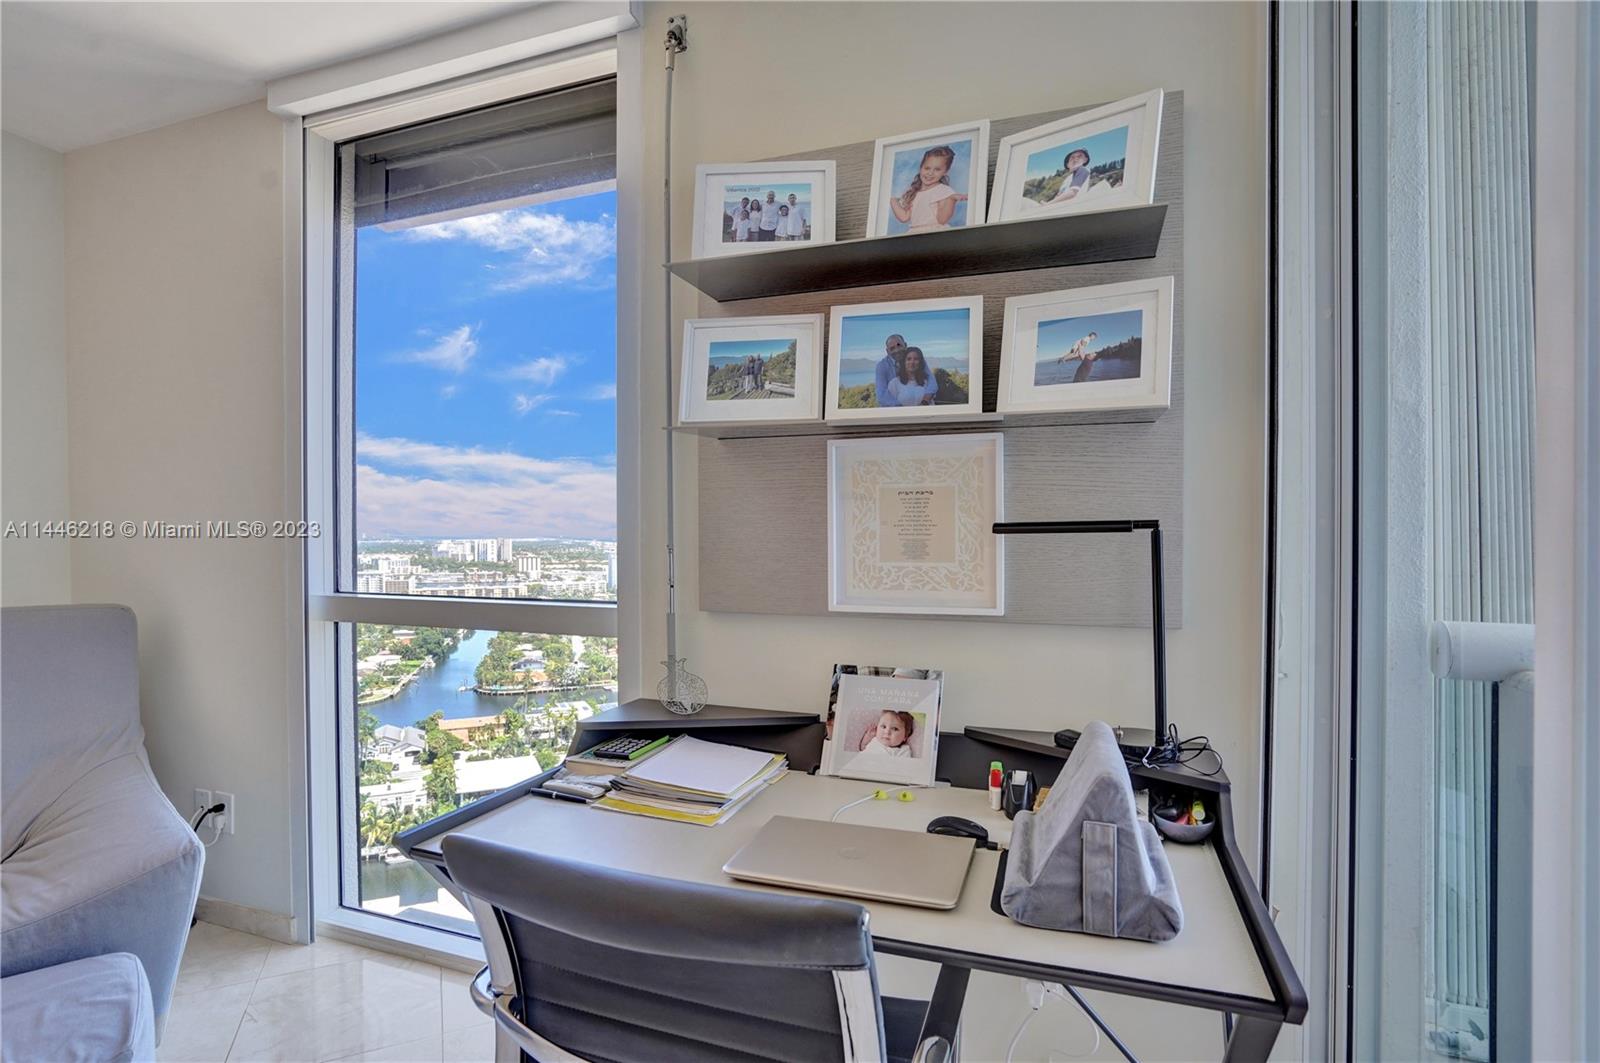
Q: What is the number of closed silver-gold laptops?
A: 1